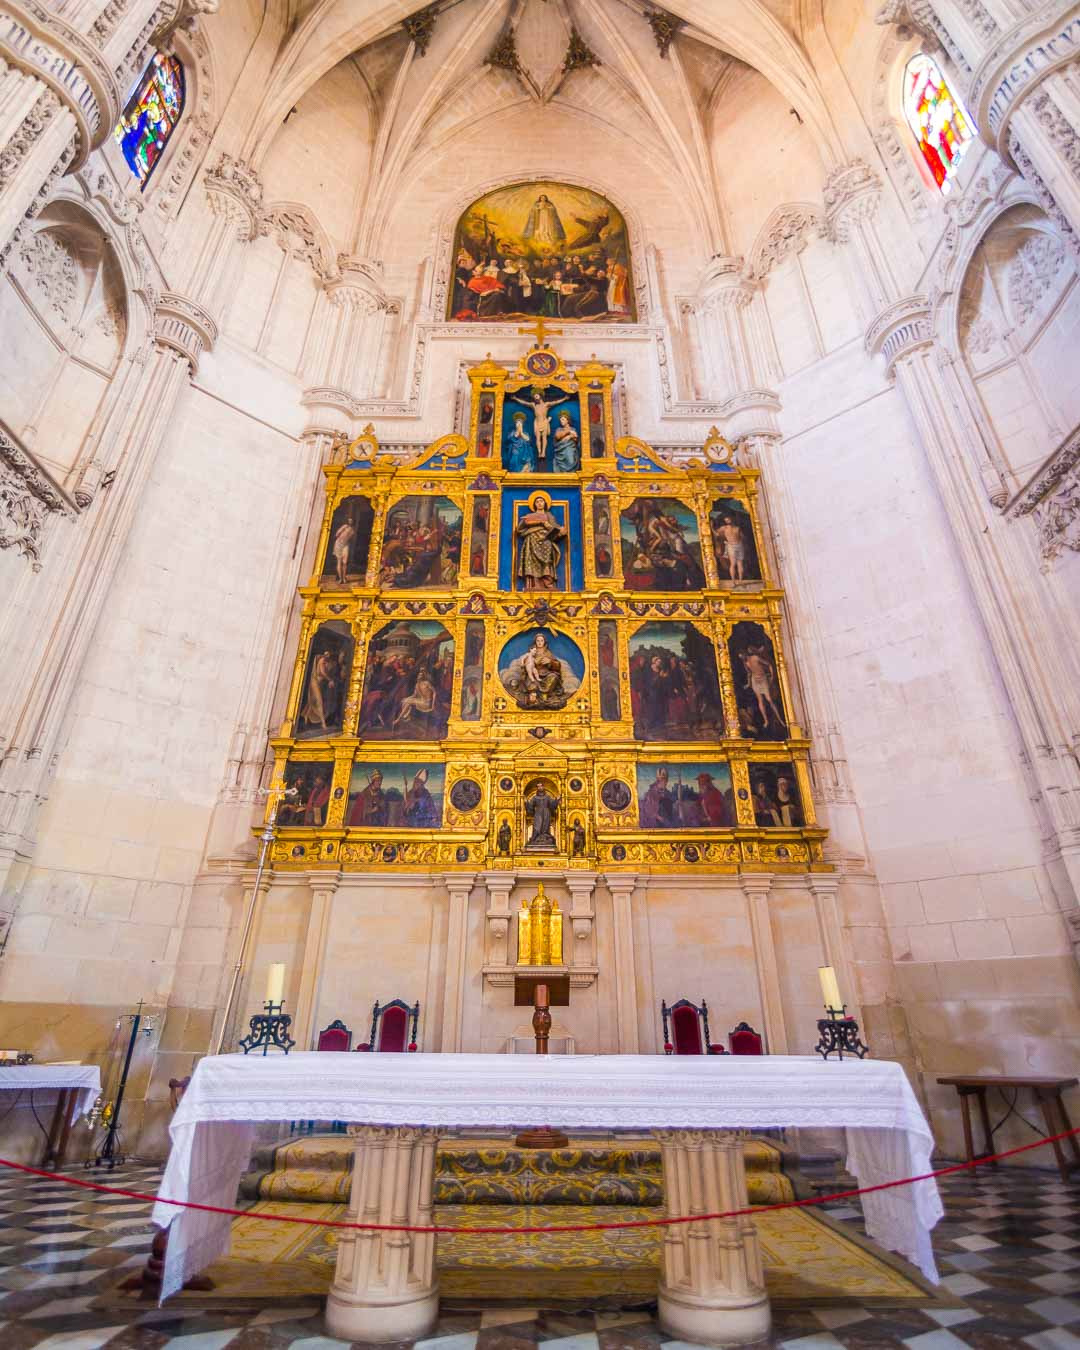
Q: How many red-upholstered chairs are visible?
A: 4